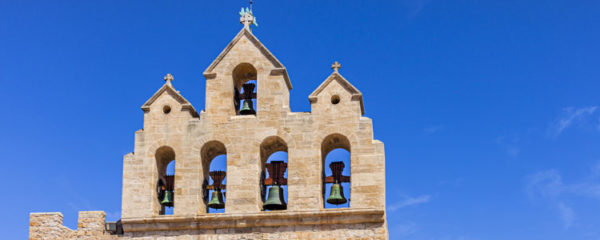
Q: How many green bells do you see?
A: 5